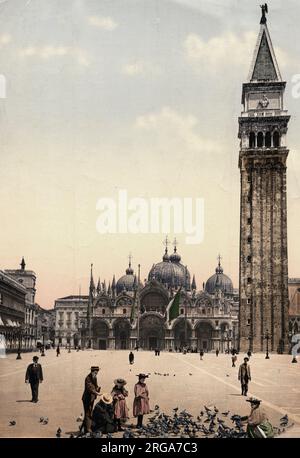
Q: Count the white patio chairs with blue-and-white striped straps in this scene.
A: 0